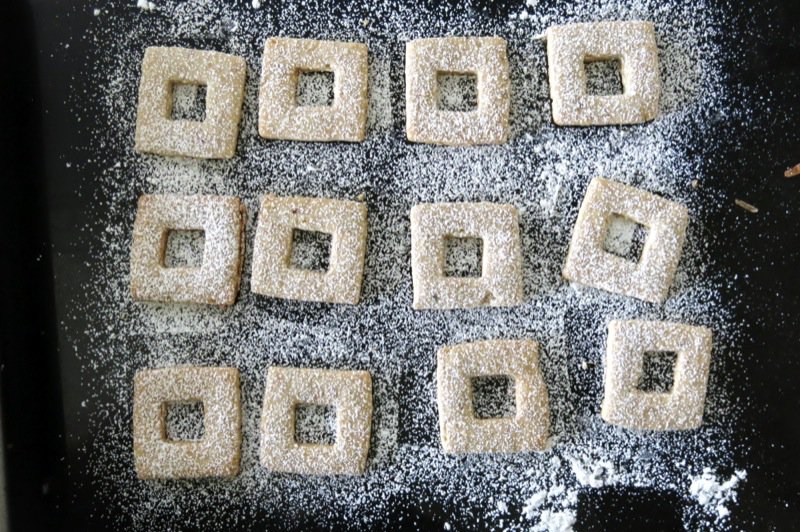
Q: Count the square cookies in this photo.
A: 12